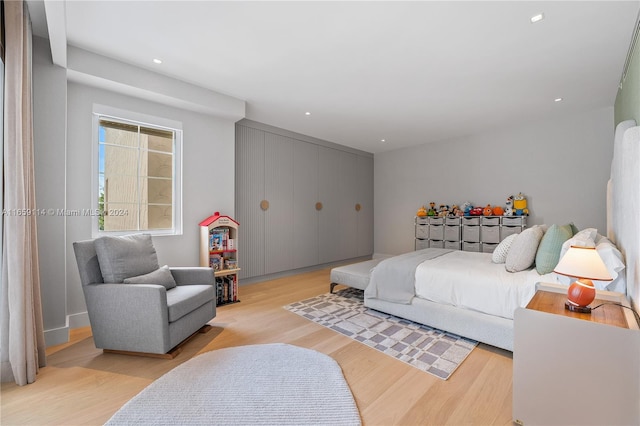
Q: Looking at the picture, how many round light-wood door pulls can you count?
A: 3